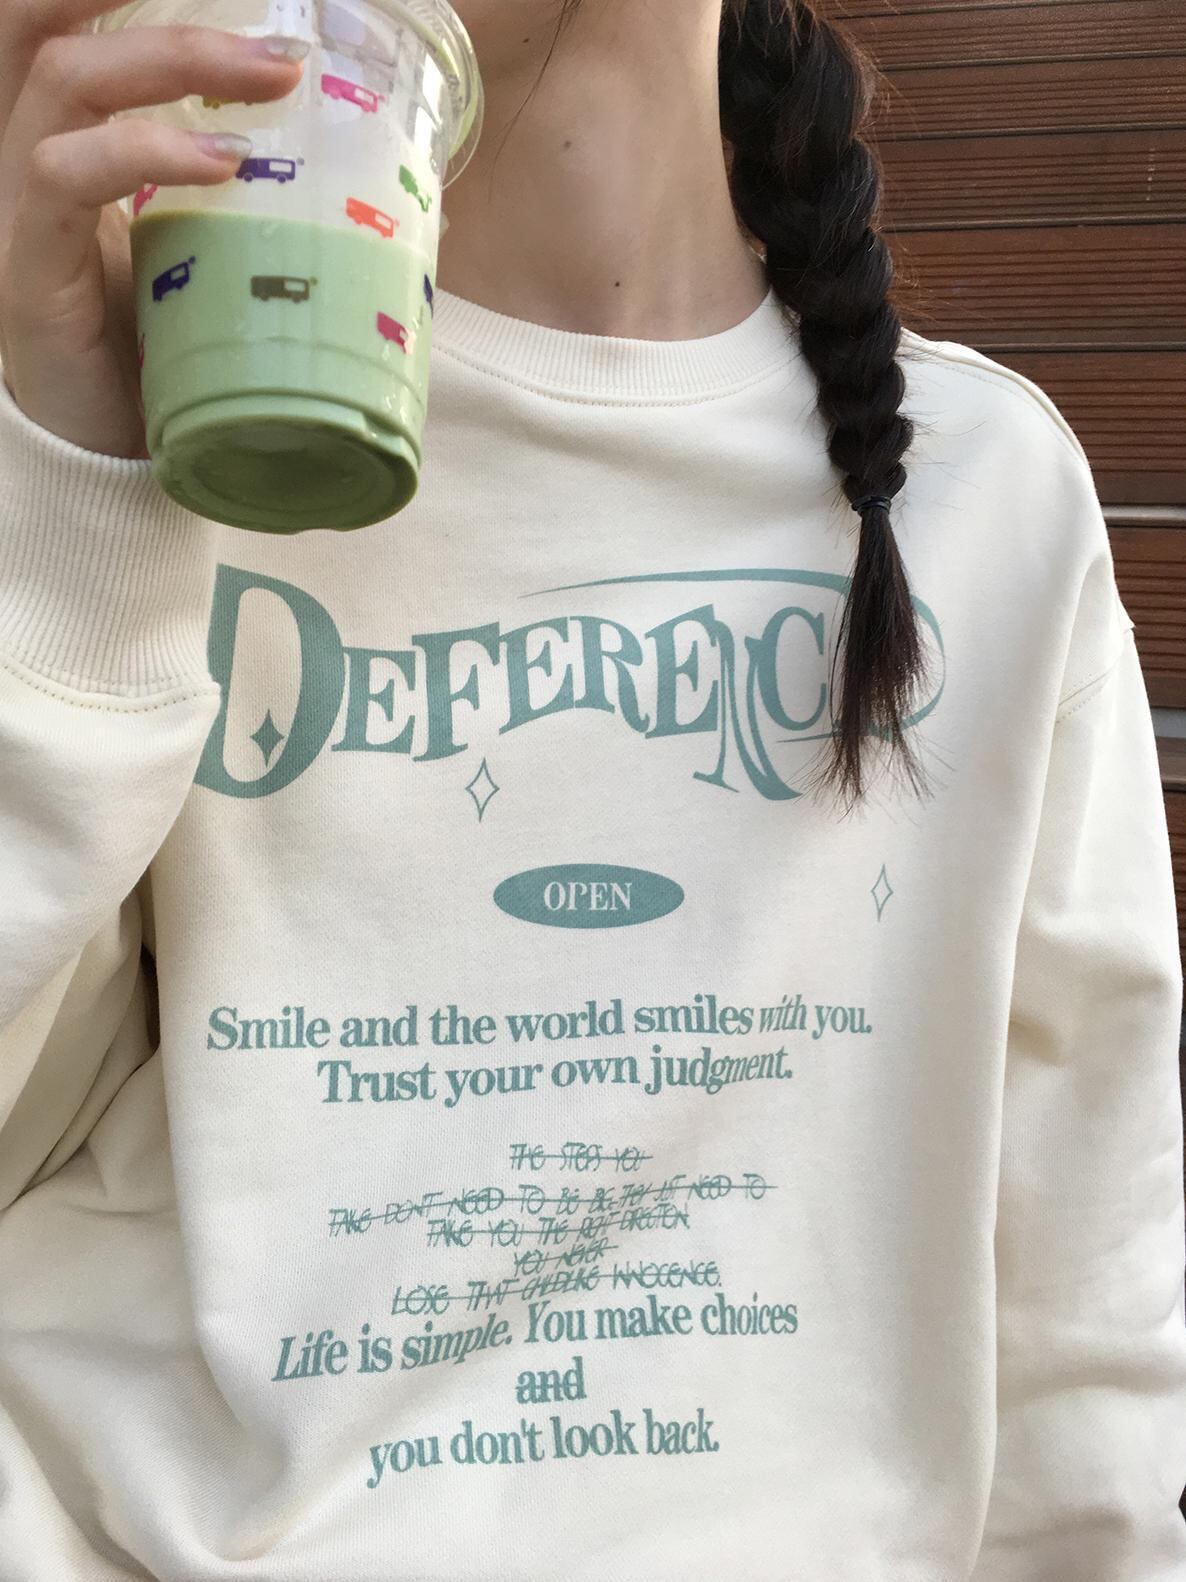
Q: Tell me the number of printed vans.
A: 11